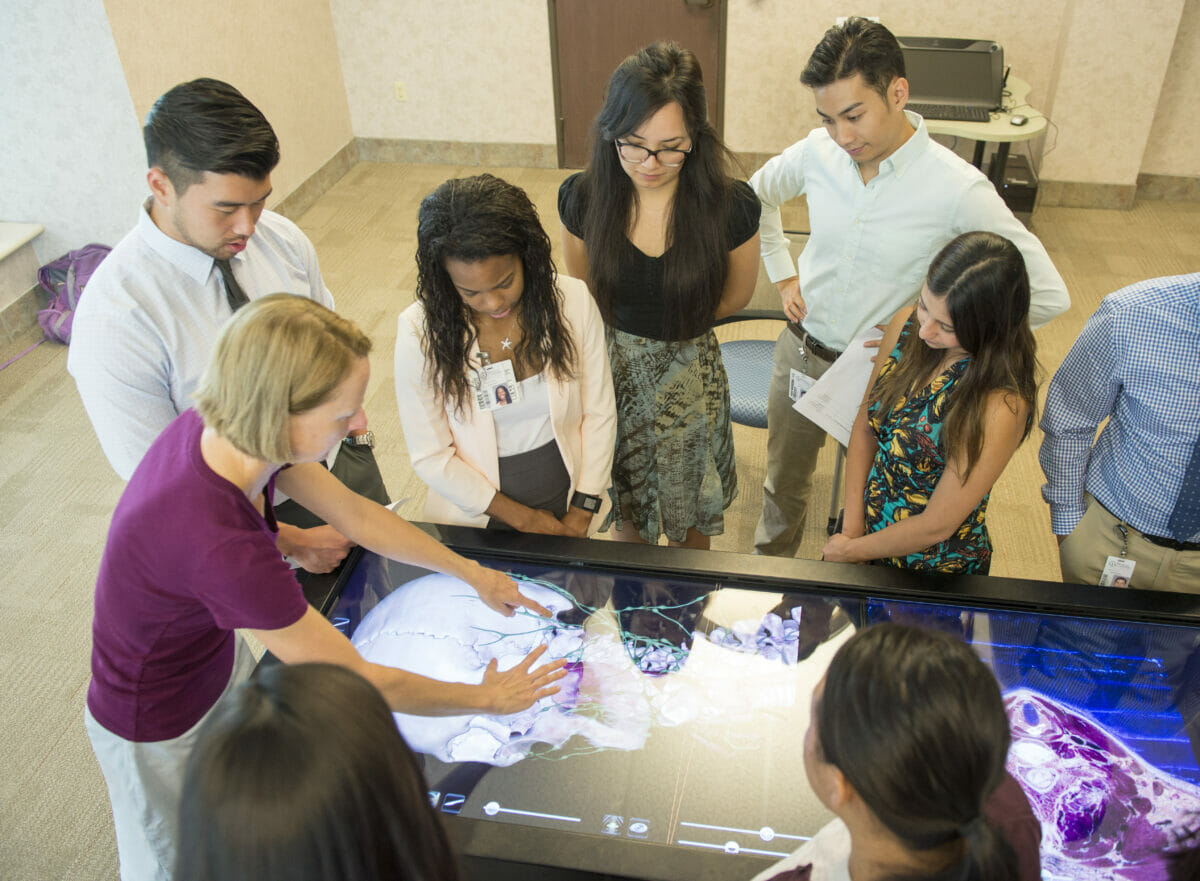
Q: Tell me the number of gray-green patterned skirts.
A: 1